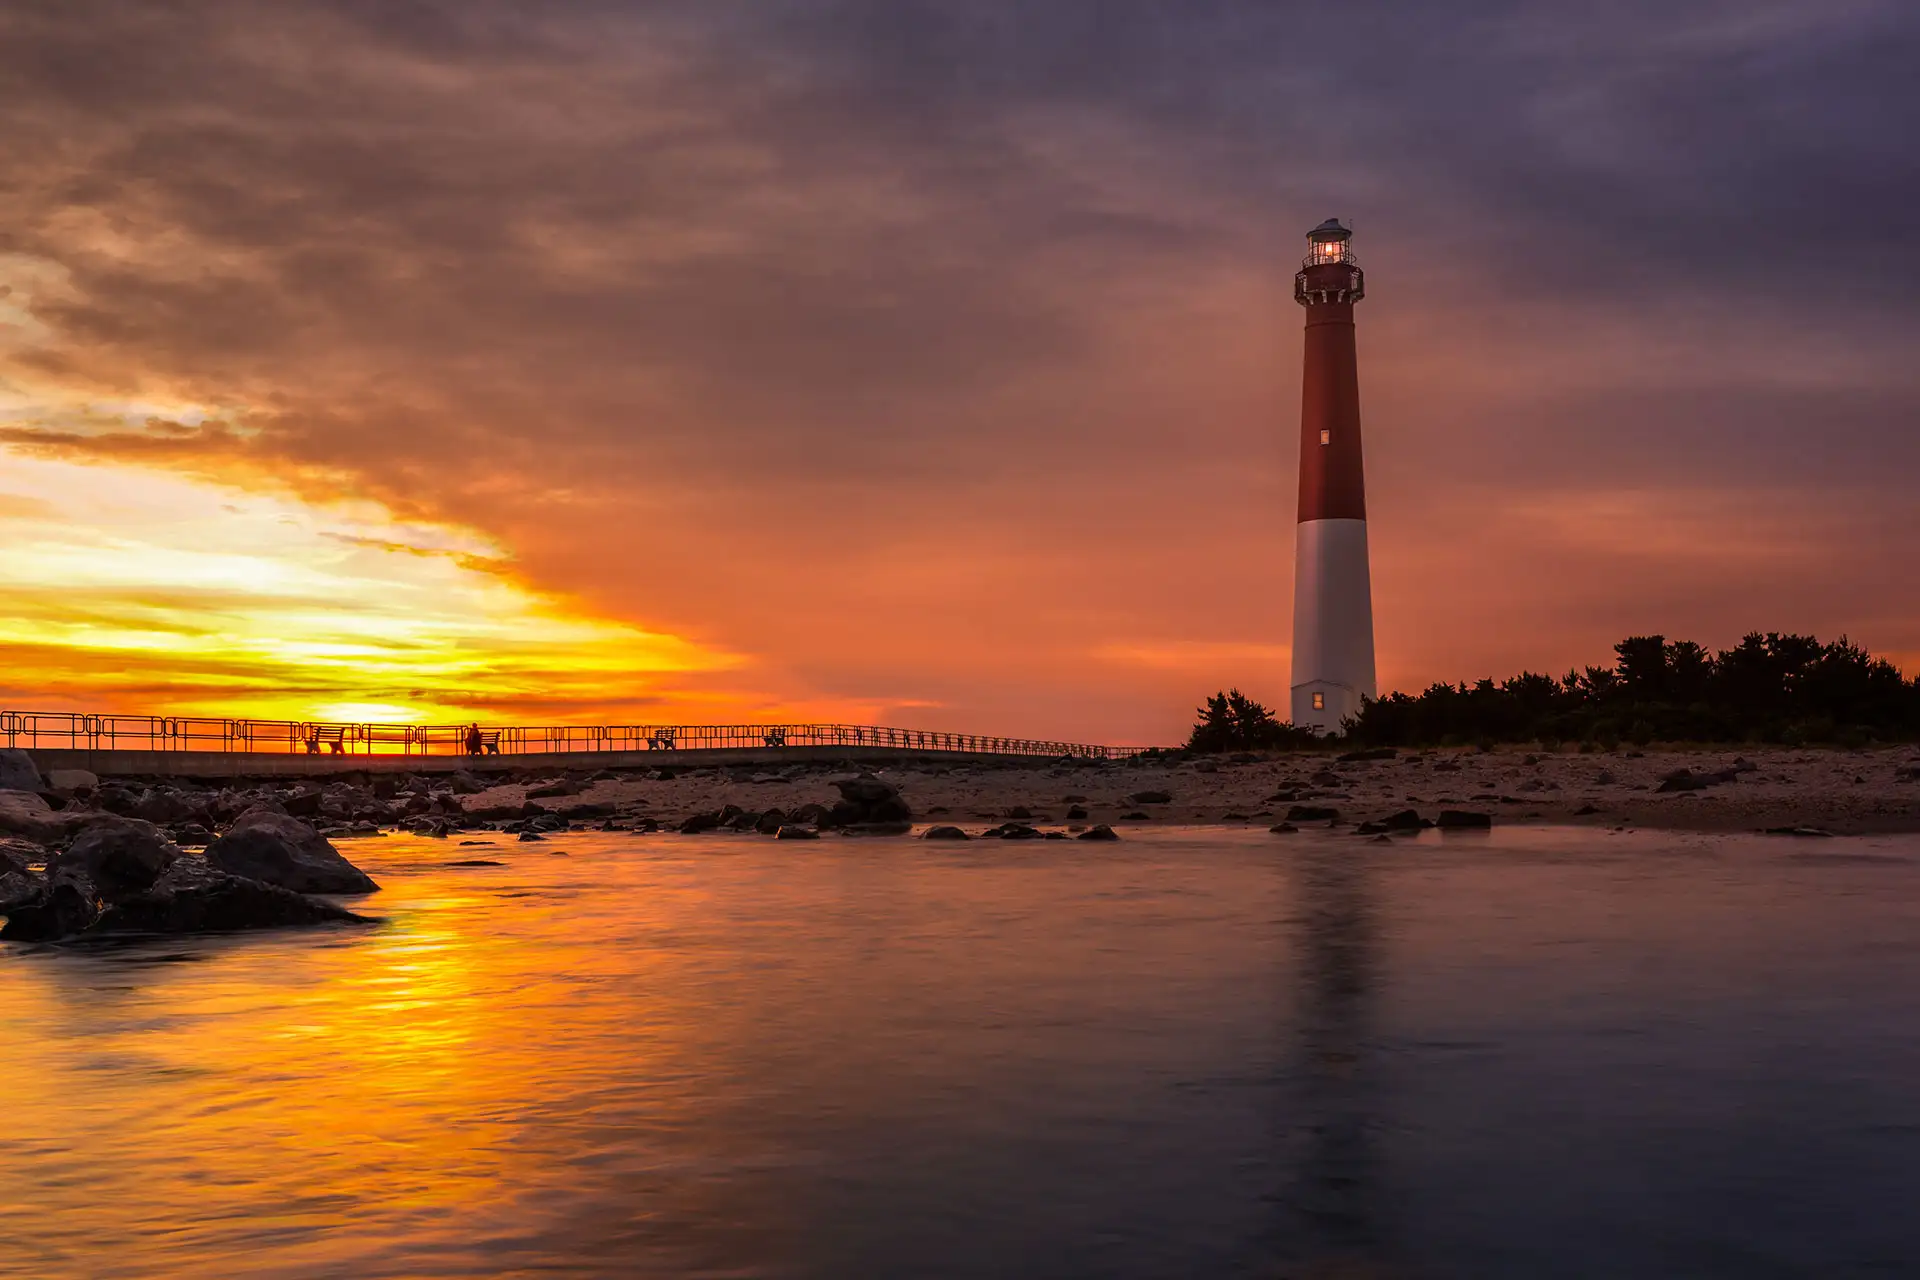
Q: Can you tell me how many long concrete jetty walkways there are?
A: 1